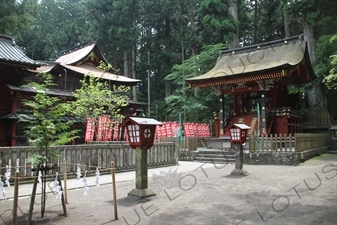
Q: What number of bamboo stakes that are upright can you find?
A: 3